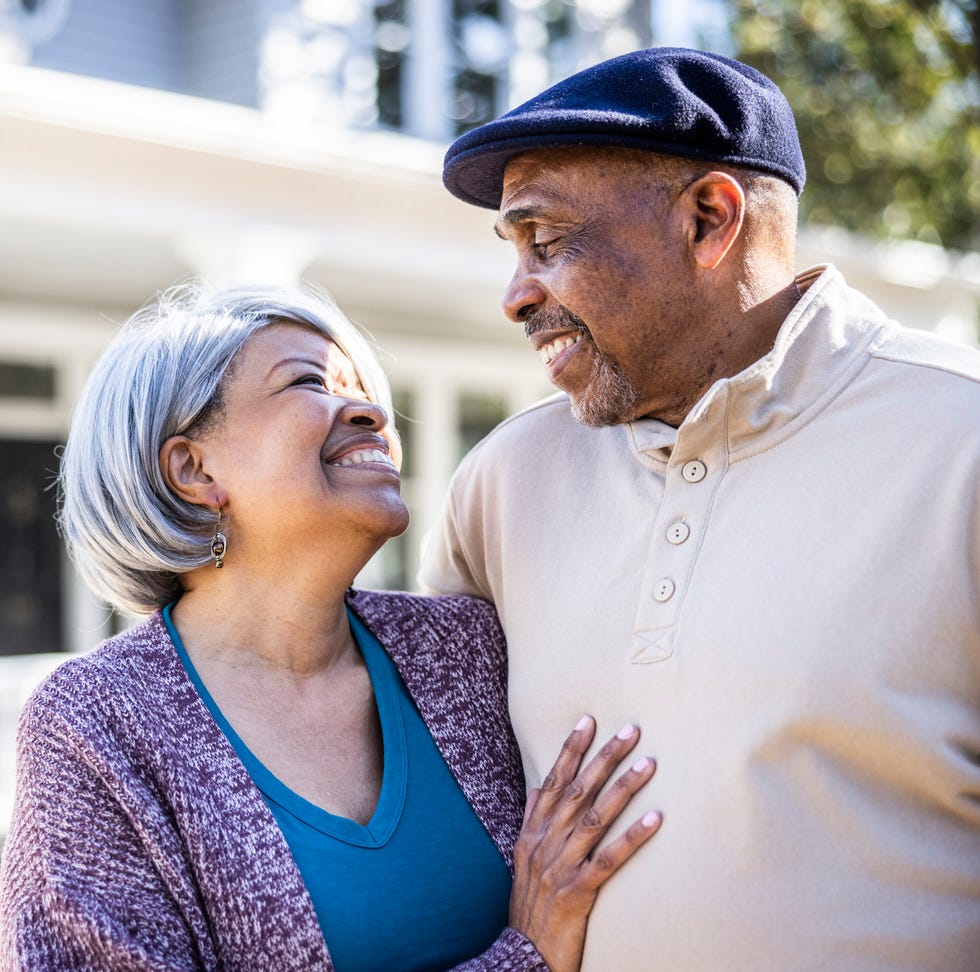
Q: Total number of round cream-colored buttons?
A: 3